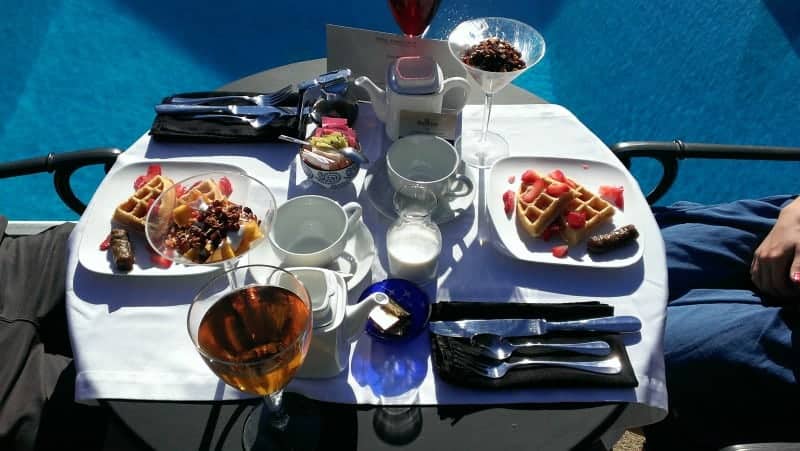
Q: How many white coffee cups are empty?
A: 2